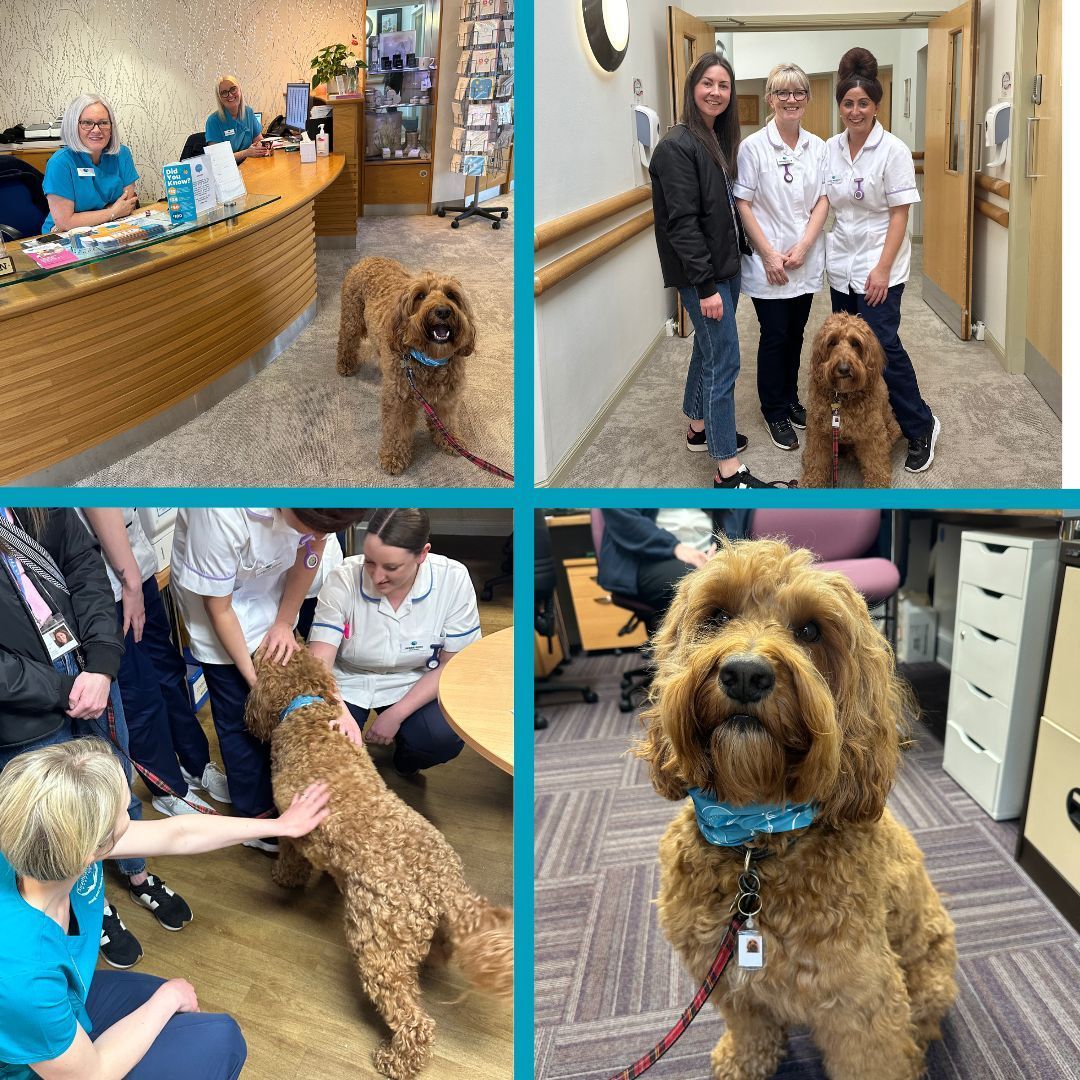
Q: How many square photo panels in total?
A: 4